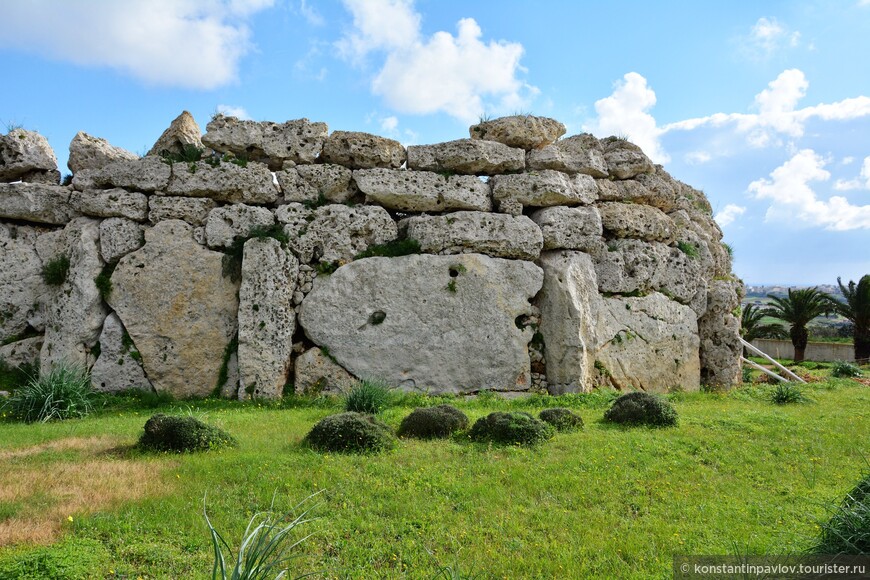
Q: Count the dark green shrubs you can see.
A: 6